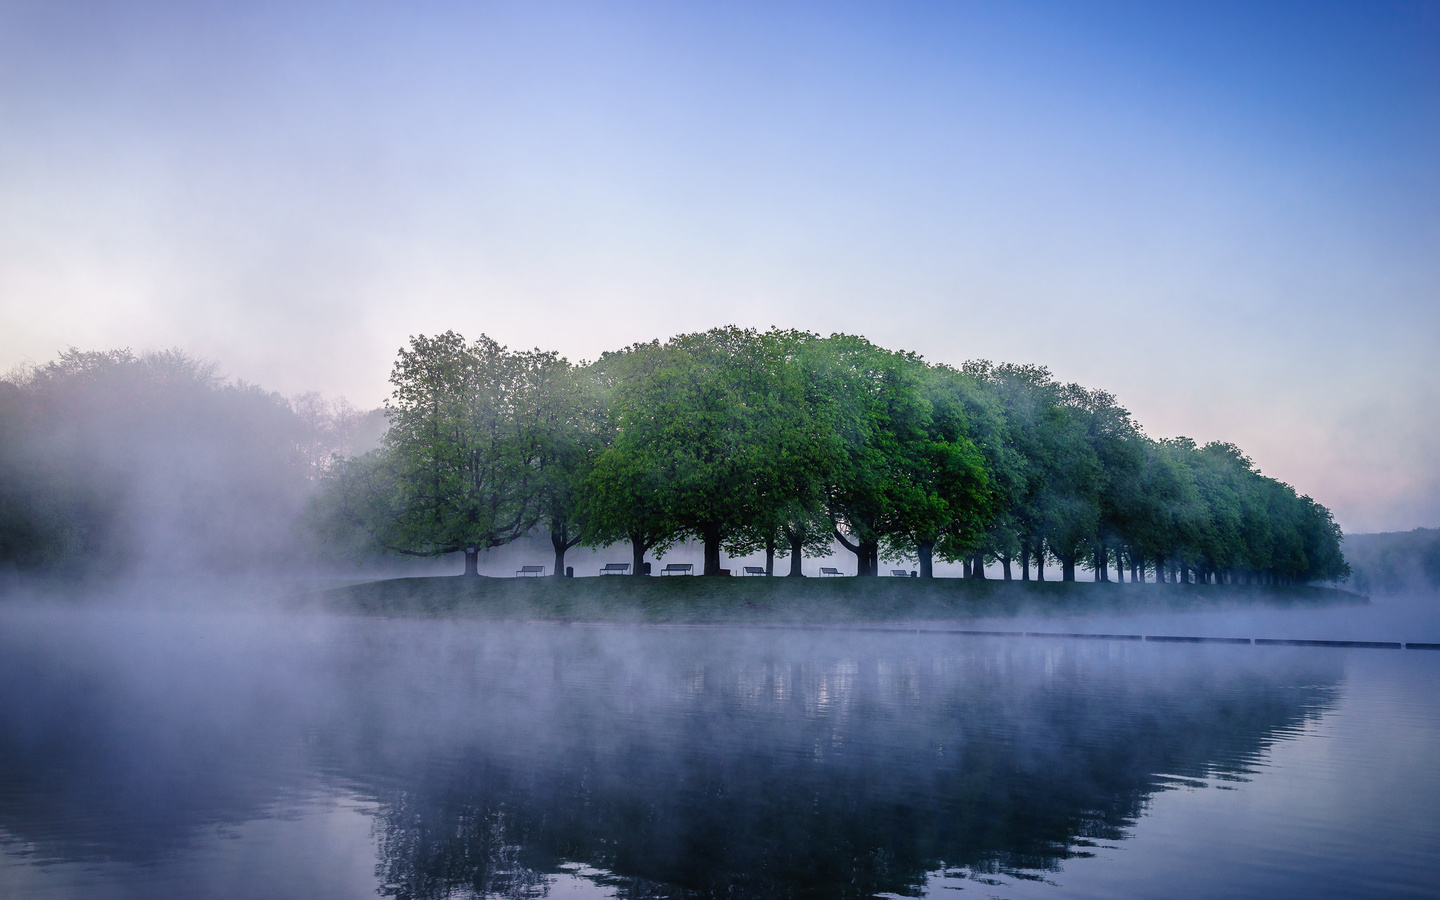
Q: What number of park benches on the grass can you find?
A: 6